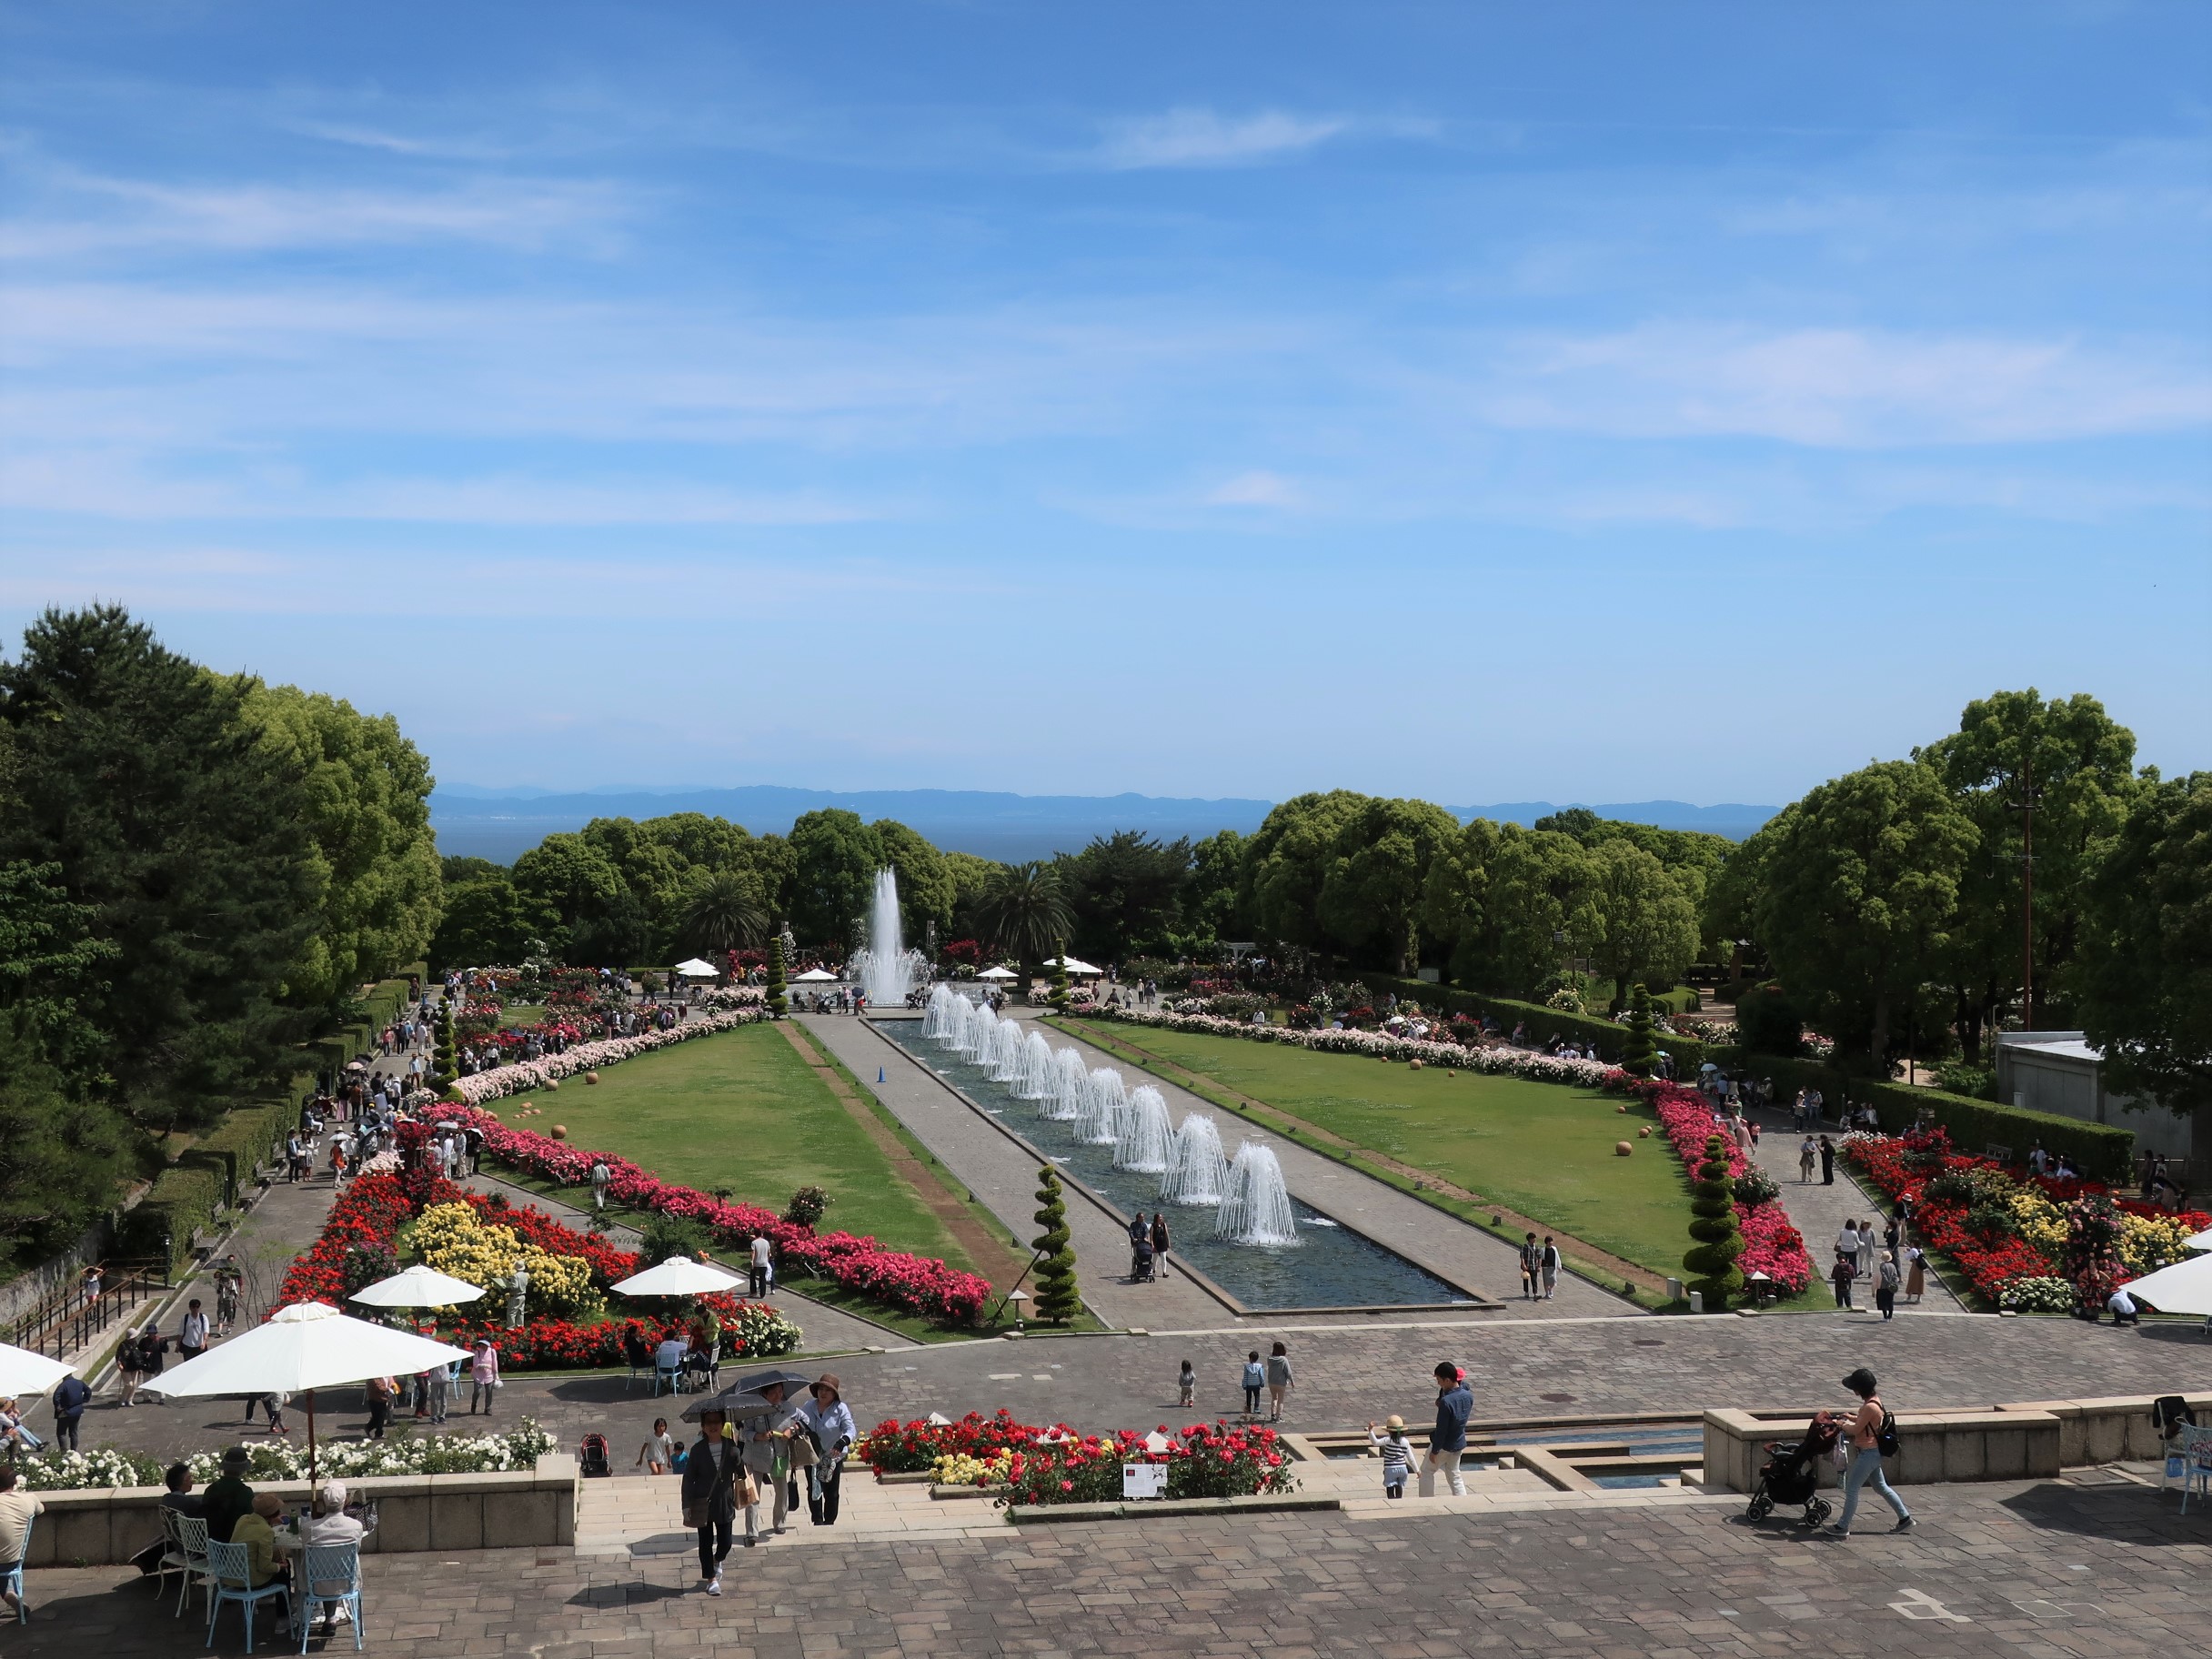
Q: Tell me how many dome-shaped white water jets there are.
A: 10